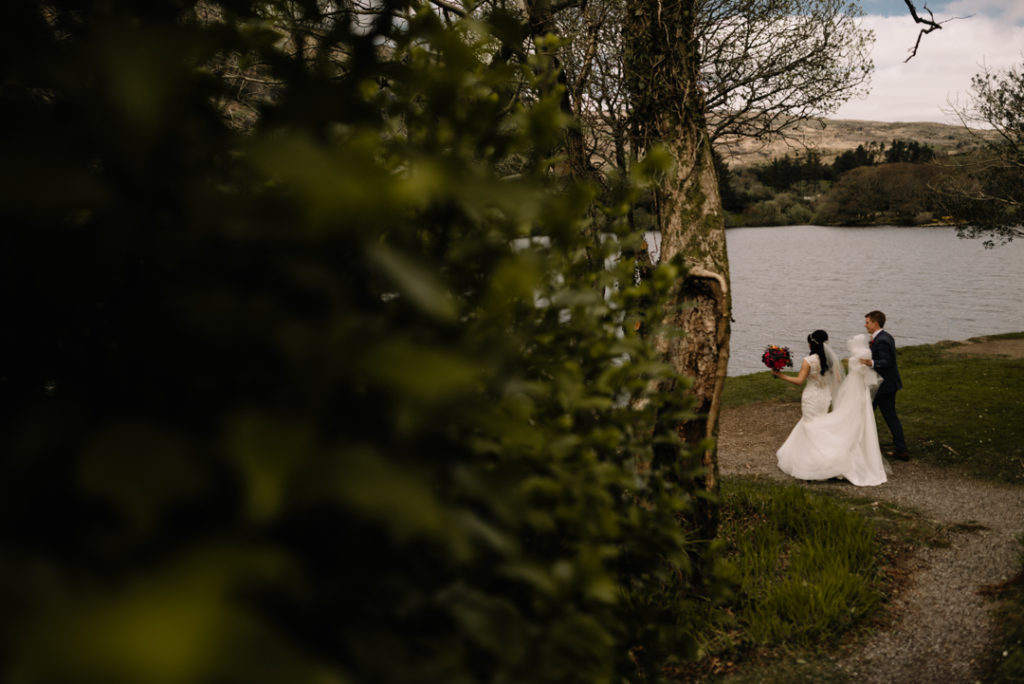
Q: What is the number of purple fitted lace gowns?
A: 0